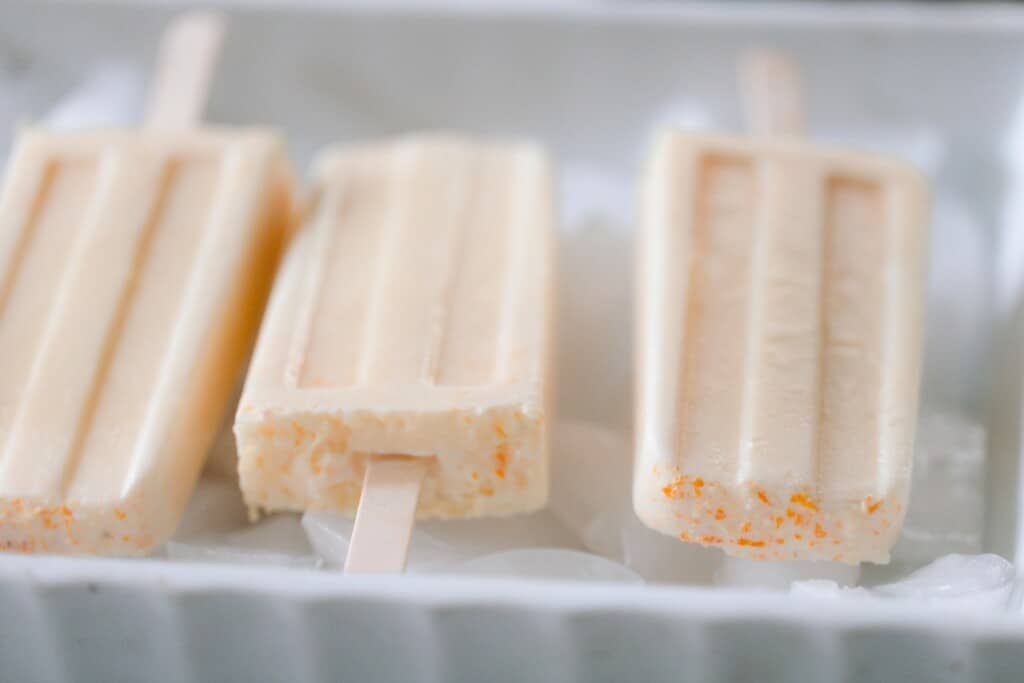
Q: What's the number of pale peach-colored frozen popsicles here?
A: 3